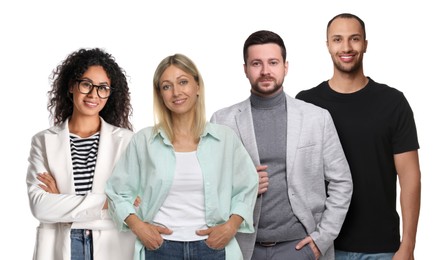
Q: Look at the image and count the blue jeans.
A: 3